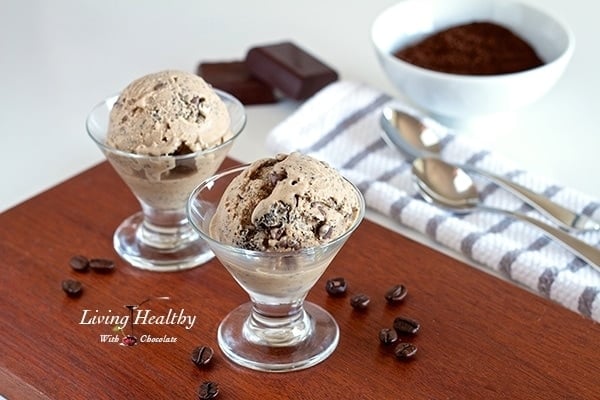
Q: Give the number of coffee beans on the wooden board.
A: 11